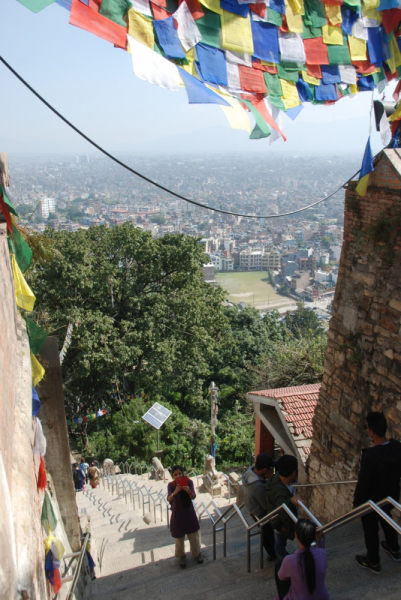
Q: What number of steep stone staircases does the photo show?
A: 1